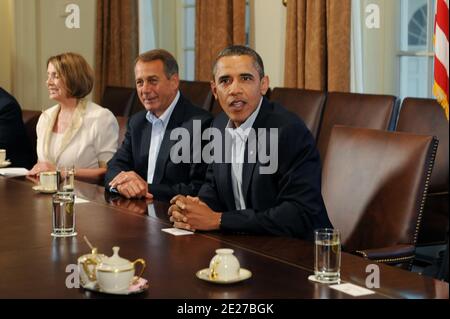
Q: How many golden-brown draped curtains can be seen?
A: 3